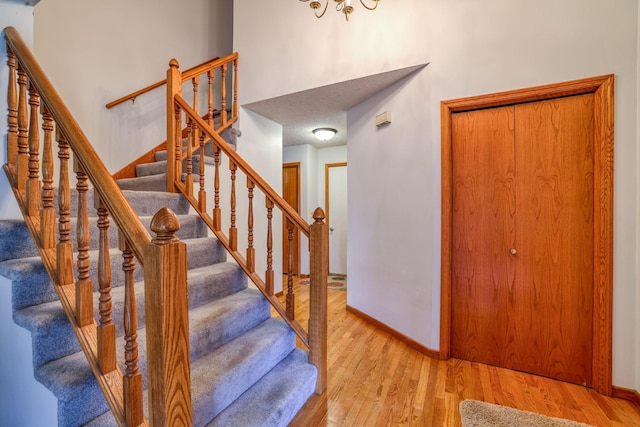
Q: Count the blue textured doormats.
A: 0